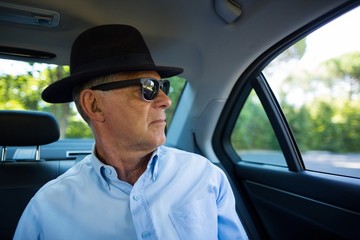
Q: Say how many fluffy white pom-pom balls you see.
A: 0